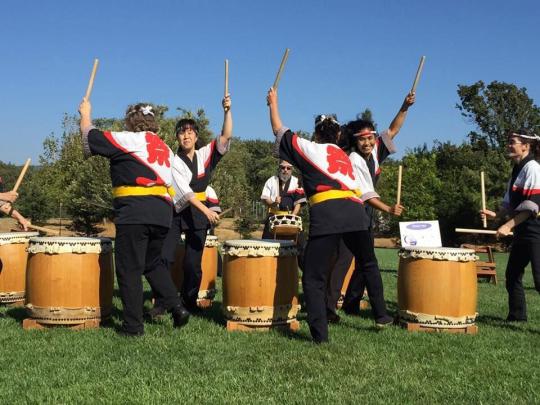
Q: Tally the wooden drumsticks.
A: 11